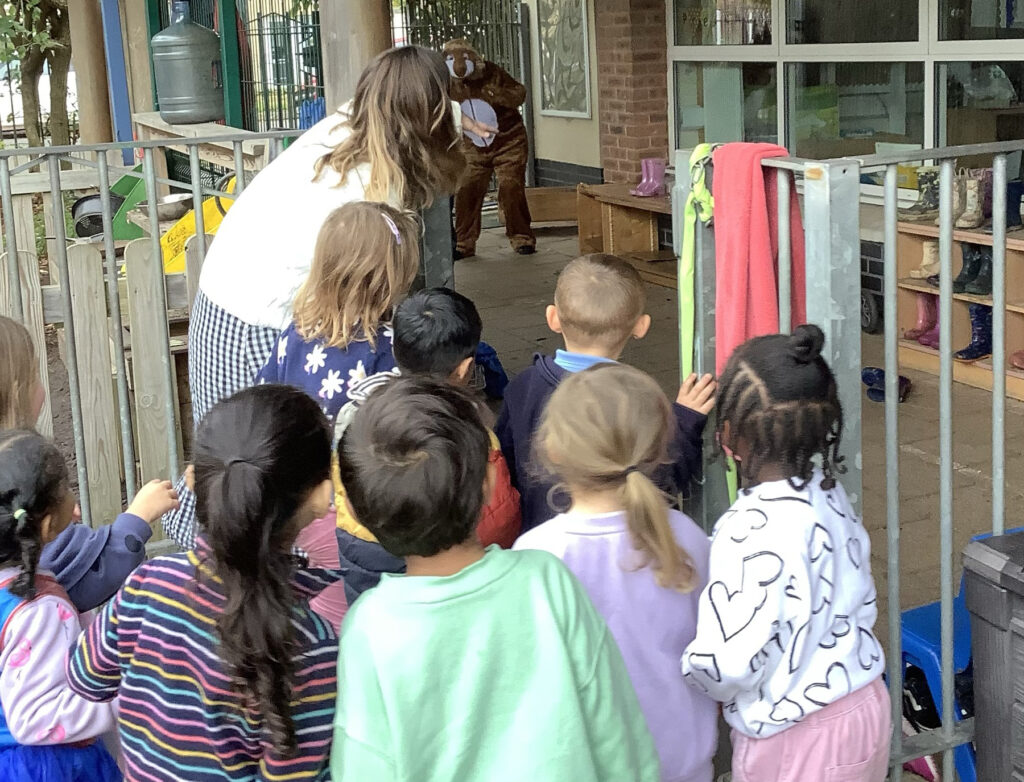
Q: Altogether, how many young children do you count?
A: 9